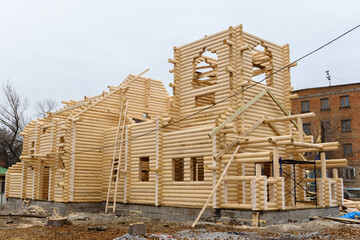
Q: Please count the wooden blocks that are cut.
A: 2